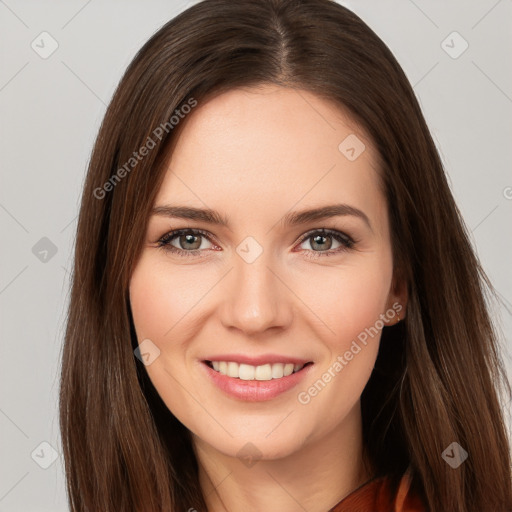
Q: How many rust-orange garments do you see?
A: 1